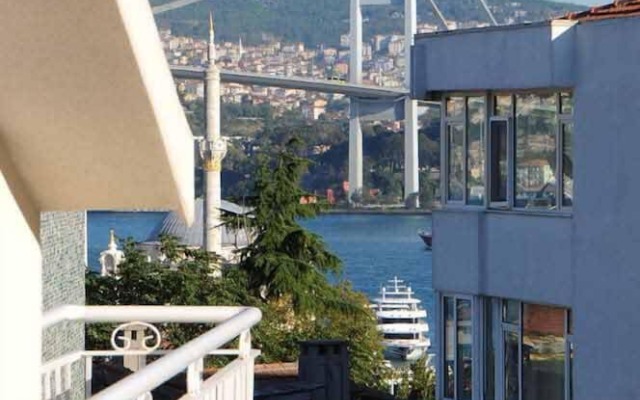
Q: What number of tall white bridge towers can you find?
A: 2